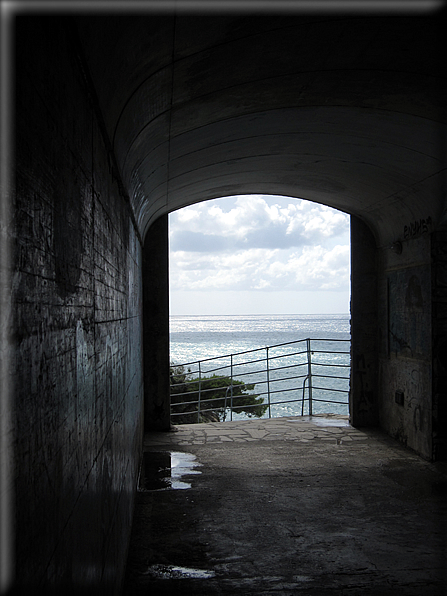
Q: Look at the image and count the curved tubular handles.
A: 2